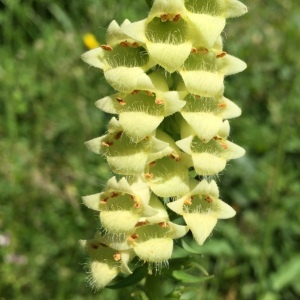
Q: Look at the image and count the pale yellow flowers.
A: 13